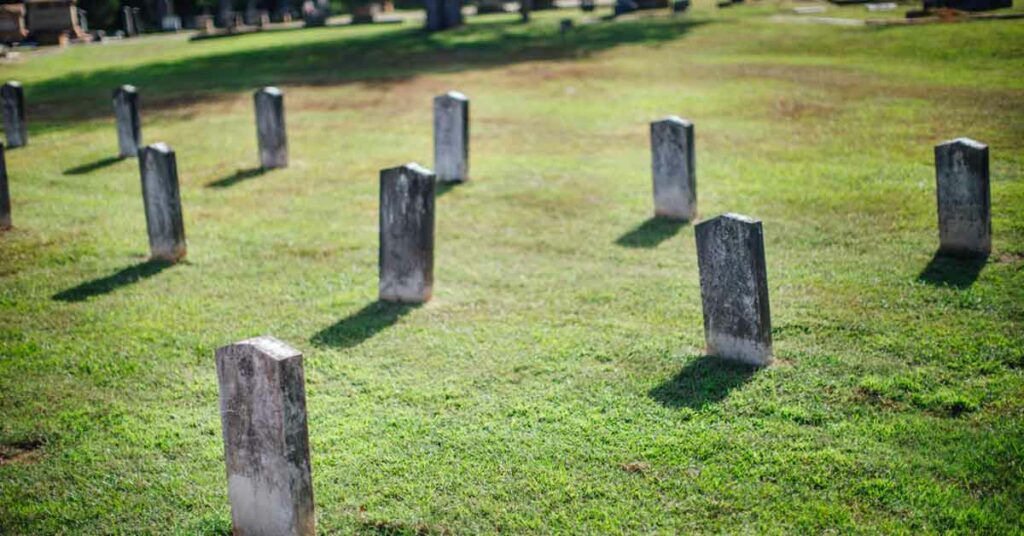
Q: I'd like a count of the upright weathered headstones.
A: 11